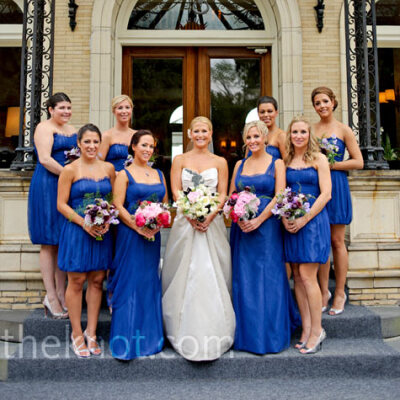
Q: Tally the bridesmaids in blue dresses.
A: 8